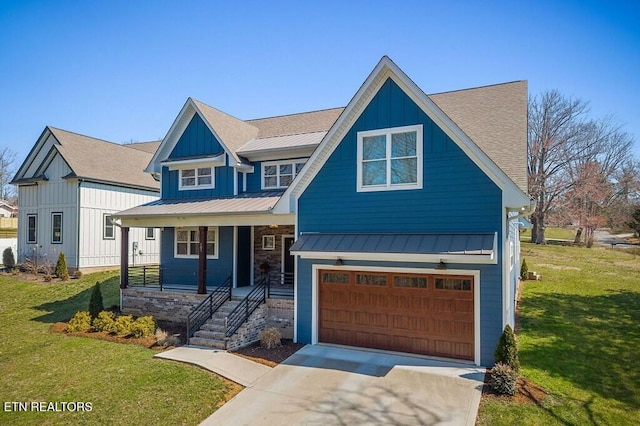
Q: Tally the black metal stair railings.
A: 2